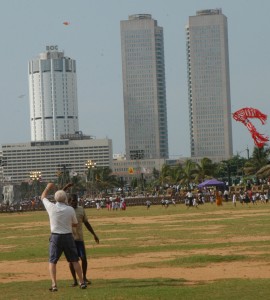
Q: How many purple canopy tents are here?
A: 1